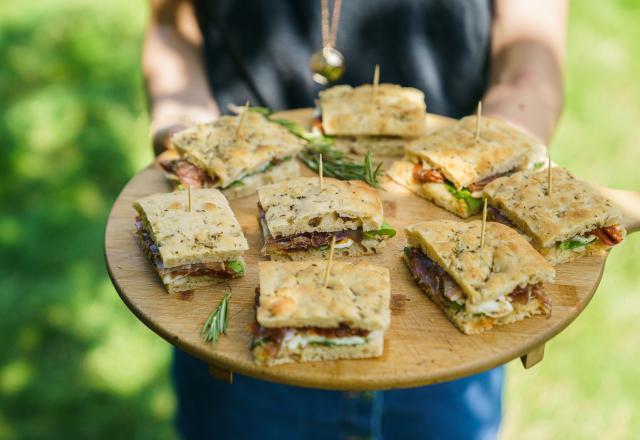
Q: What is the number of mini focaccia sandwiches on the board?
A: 8